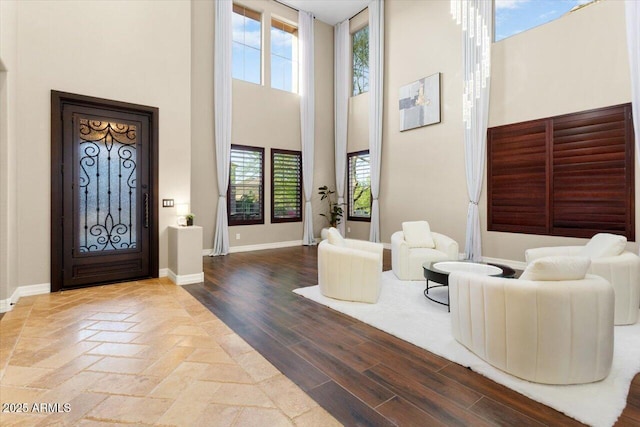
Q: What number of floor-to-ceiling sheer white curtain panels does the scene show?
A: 6